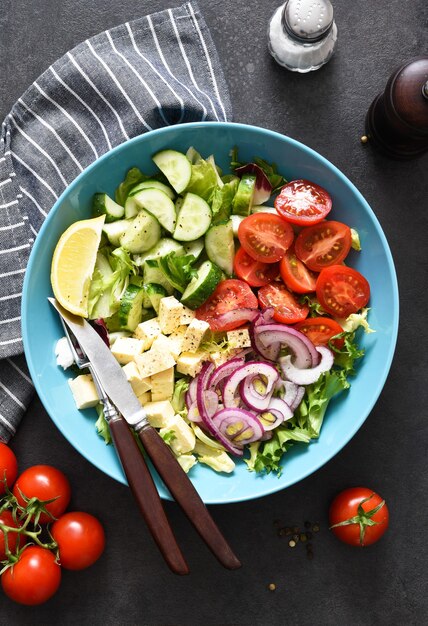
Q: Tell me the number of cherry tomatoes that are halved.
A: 9